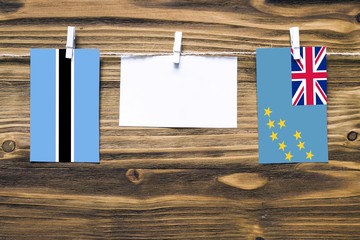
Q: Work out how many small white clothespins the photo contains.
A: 3